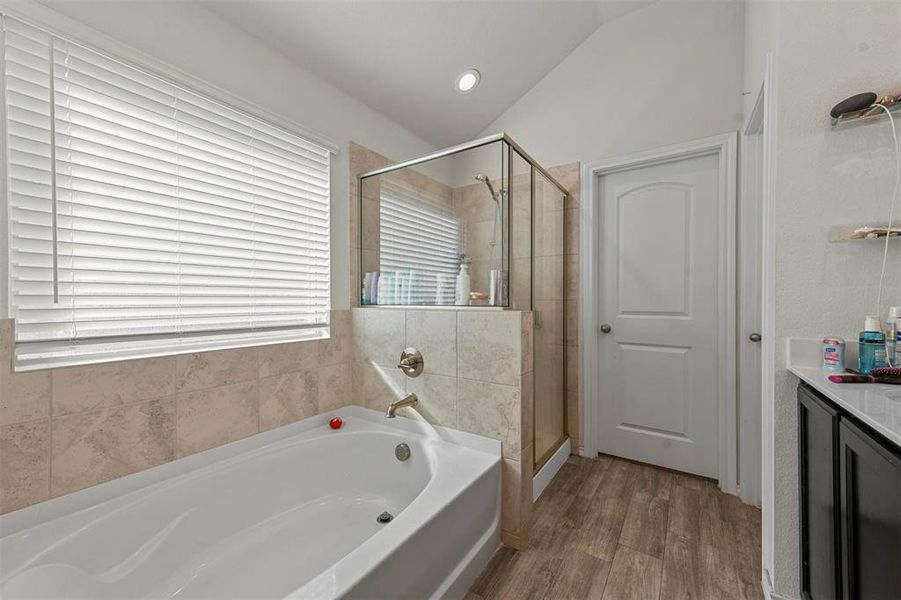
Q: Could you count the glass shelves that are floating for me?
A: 2